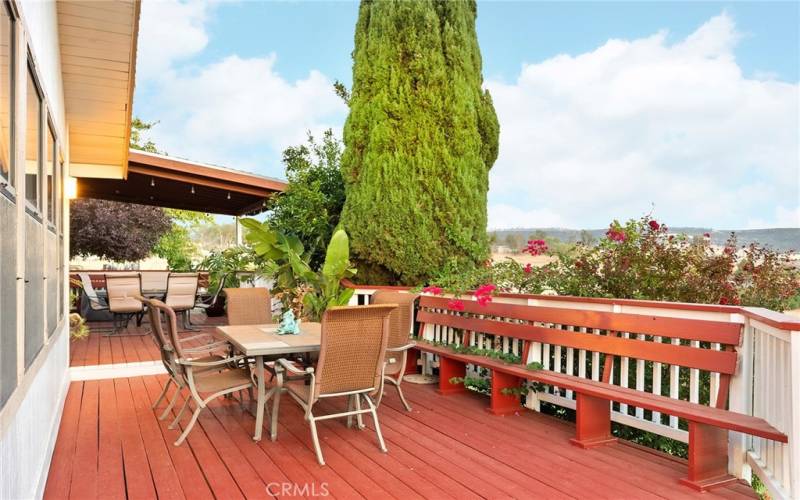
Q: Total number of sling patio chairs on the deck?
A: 10